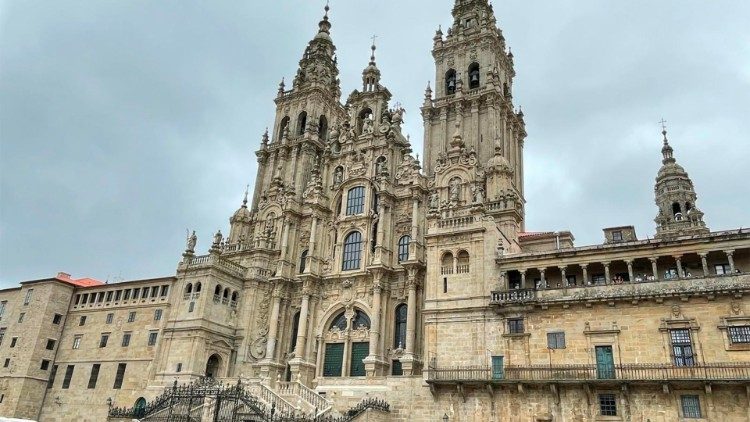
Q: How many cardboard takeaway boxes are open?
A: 0